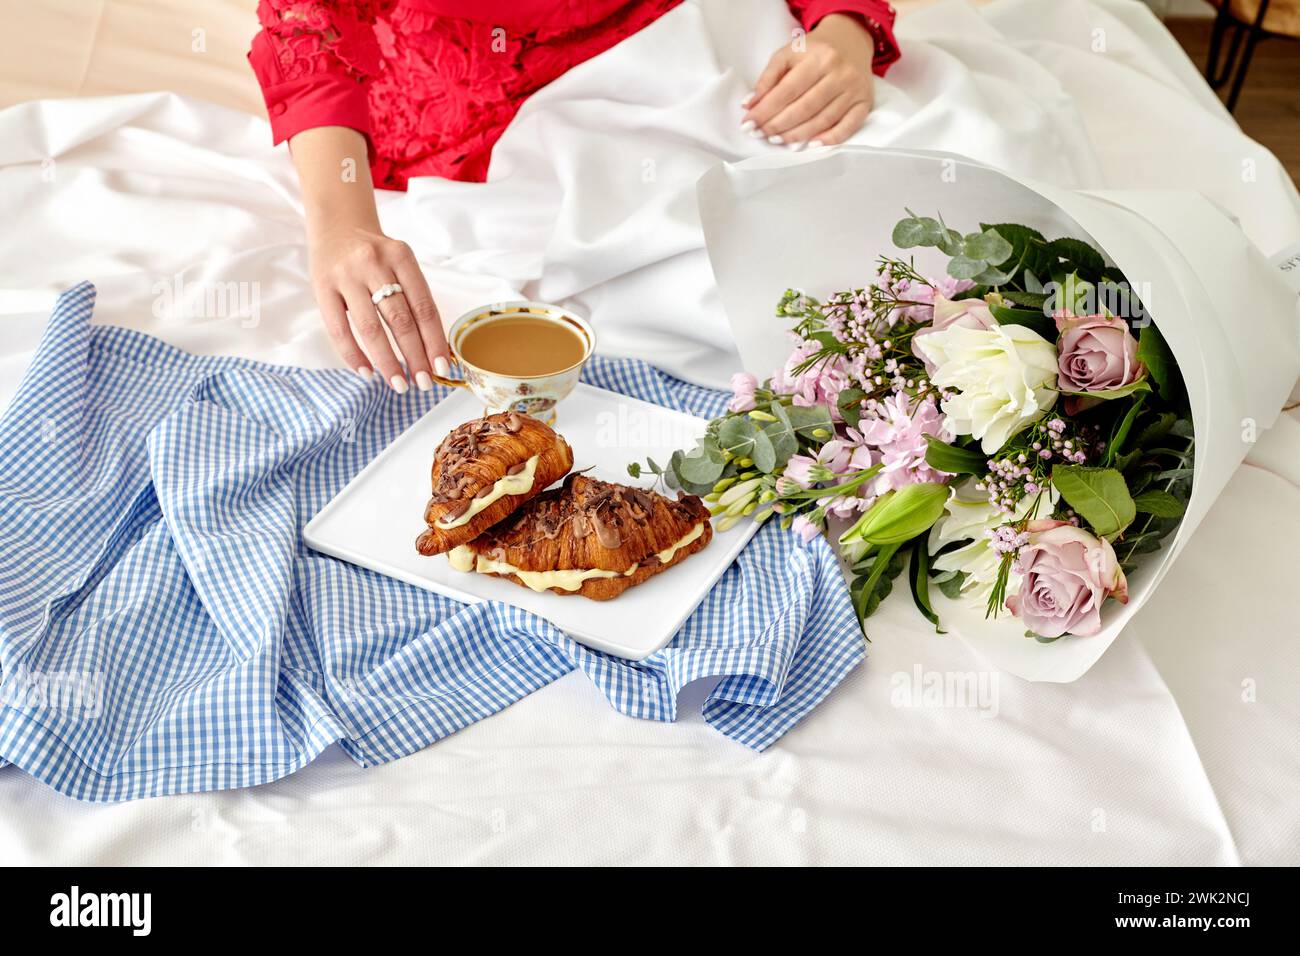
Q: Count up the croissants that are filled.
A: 2